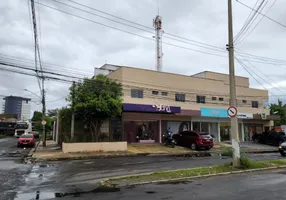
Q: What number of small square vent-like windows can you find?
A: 5